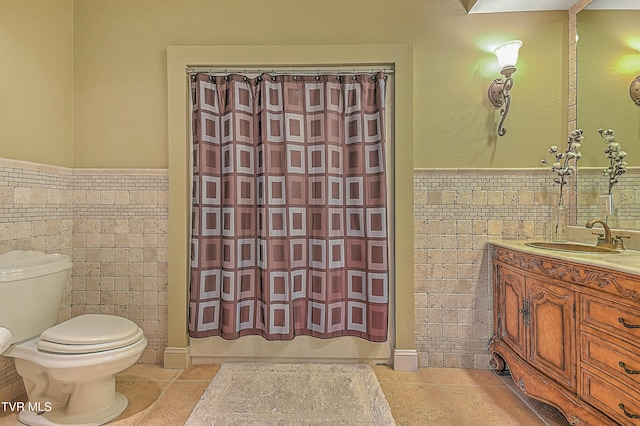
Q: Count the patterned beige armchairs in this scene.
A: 0